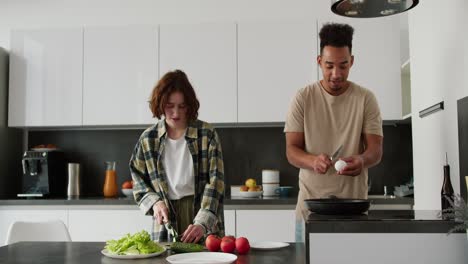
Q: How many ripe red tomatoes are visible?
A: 4